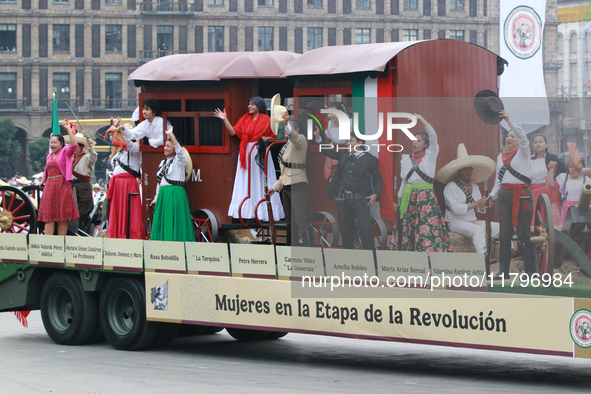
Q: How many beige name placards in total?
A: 11